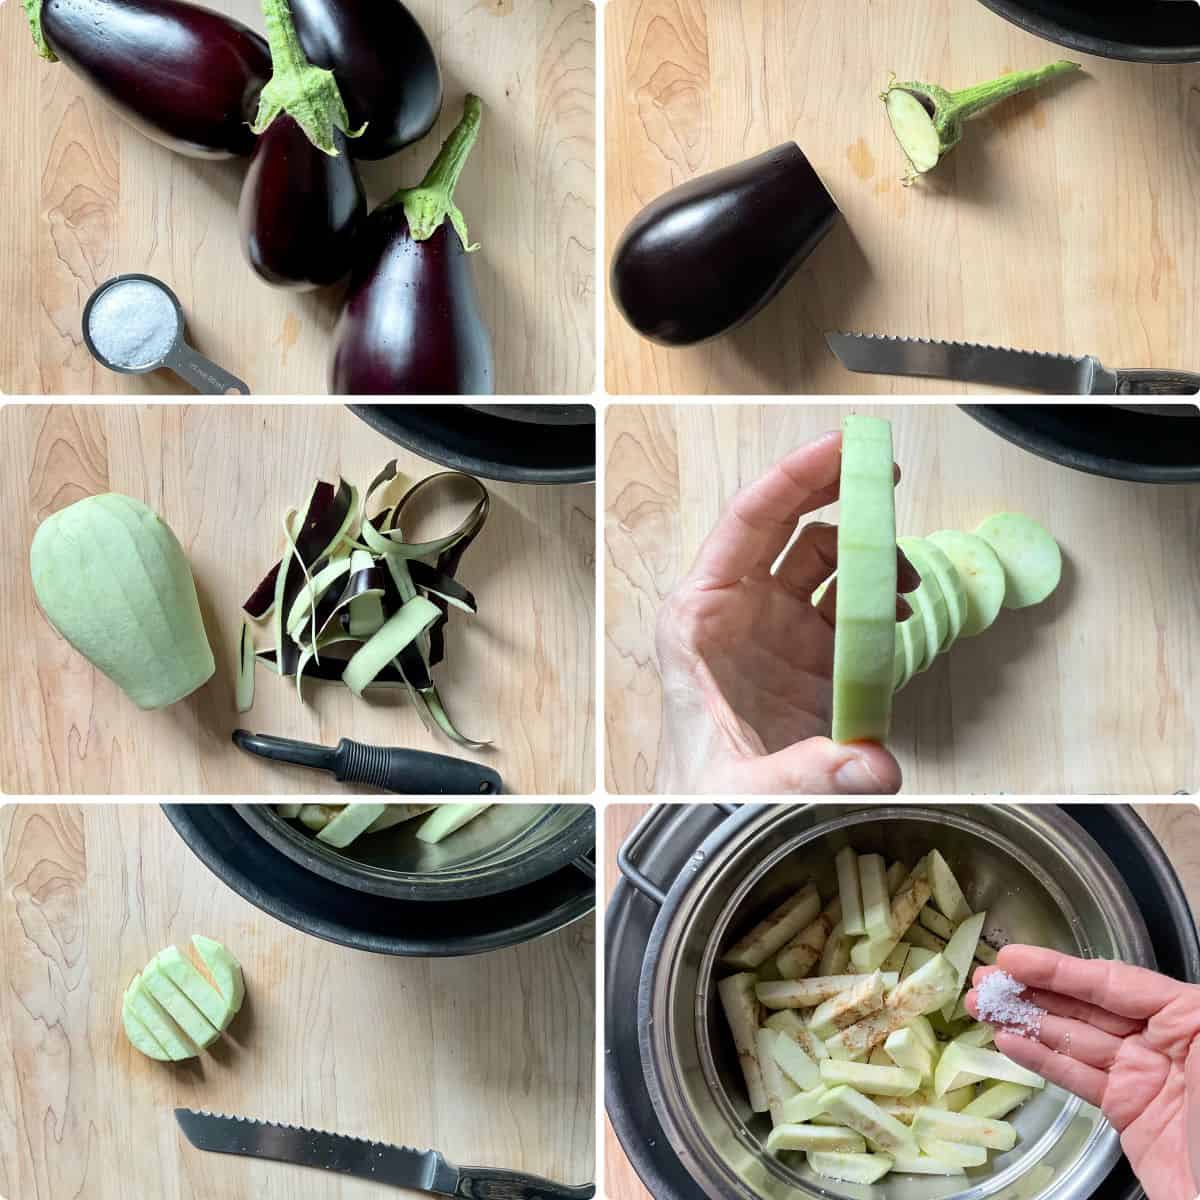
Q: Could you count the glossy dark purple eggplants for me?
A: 5